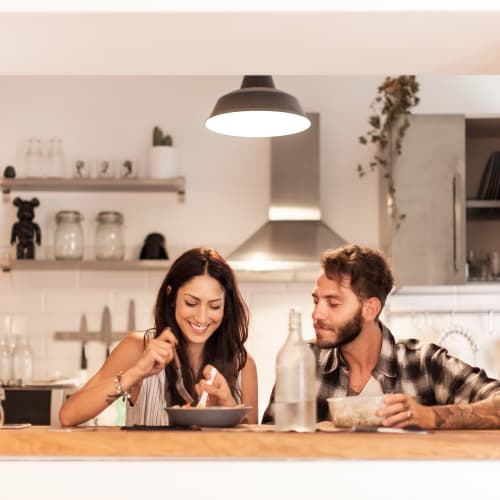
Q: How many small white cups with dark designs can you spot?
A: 3